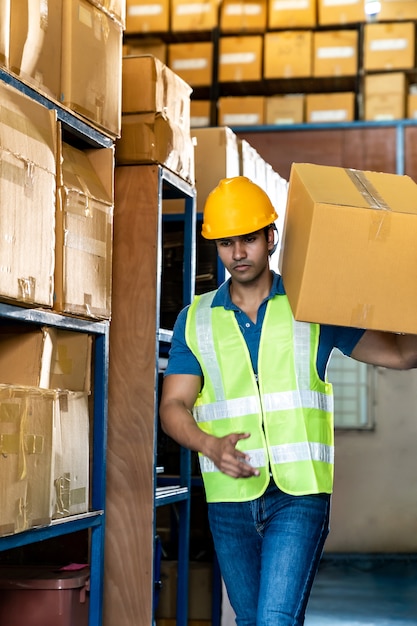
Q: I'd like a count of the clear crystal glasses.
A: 0